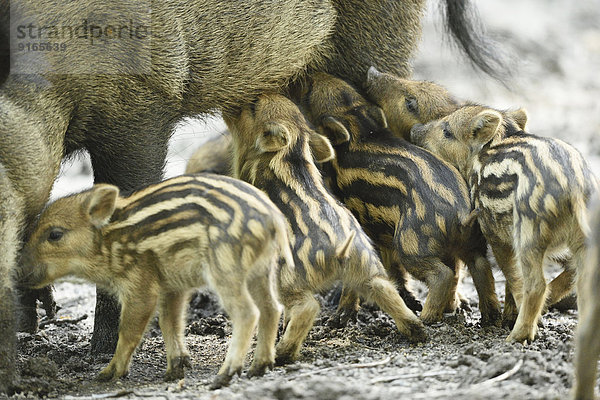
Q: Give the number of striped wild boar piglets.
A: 5